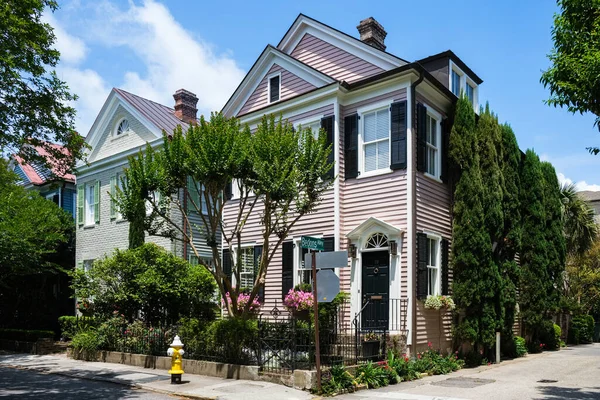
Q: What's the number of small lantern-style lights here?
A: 2